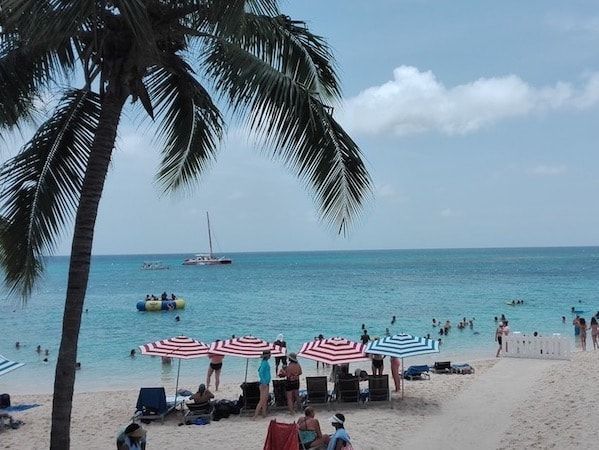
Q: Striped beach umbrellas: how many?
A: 5